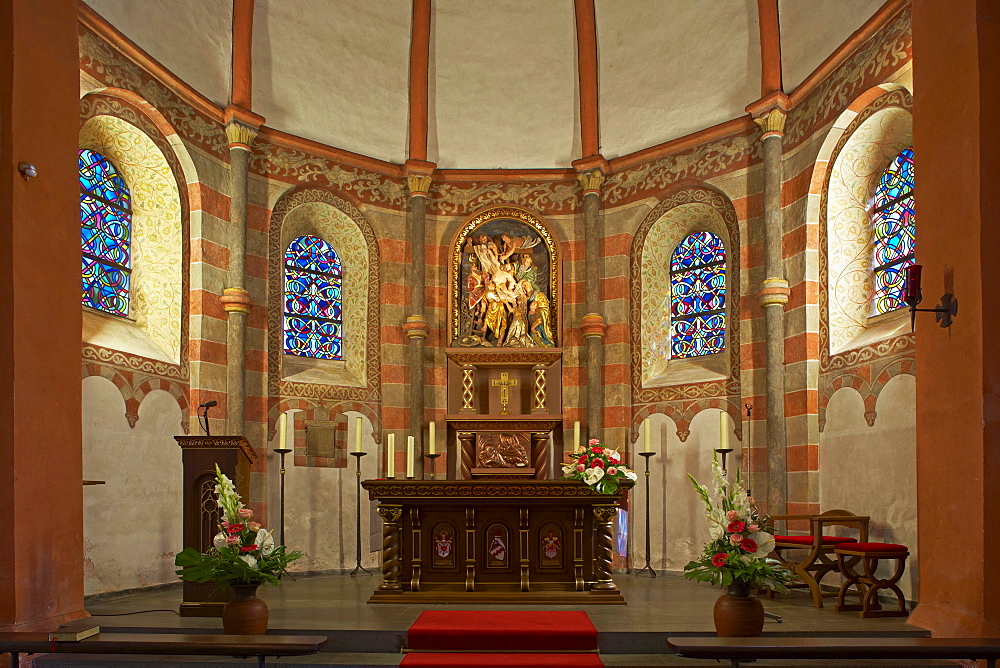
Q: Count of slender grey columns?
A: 4